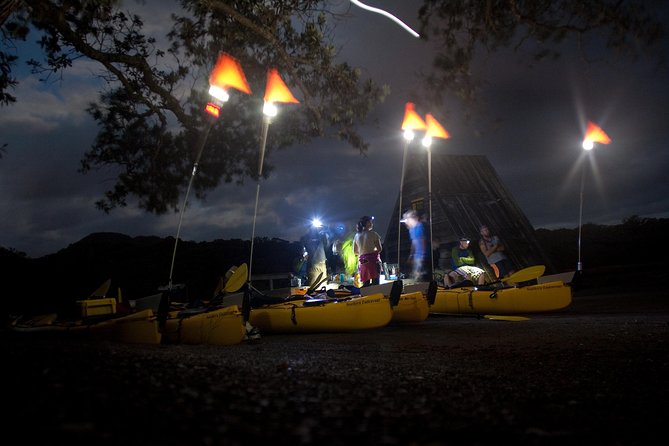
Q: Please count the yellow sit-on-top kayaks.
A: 5